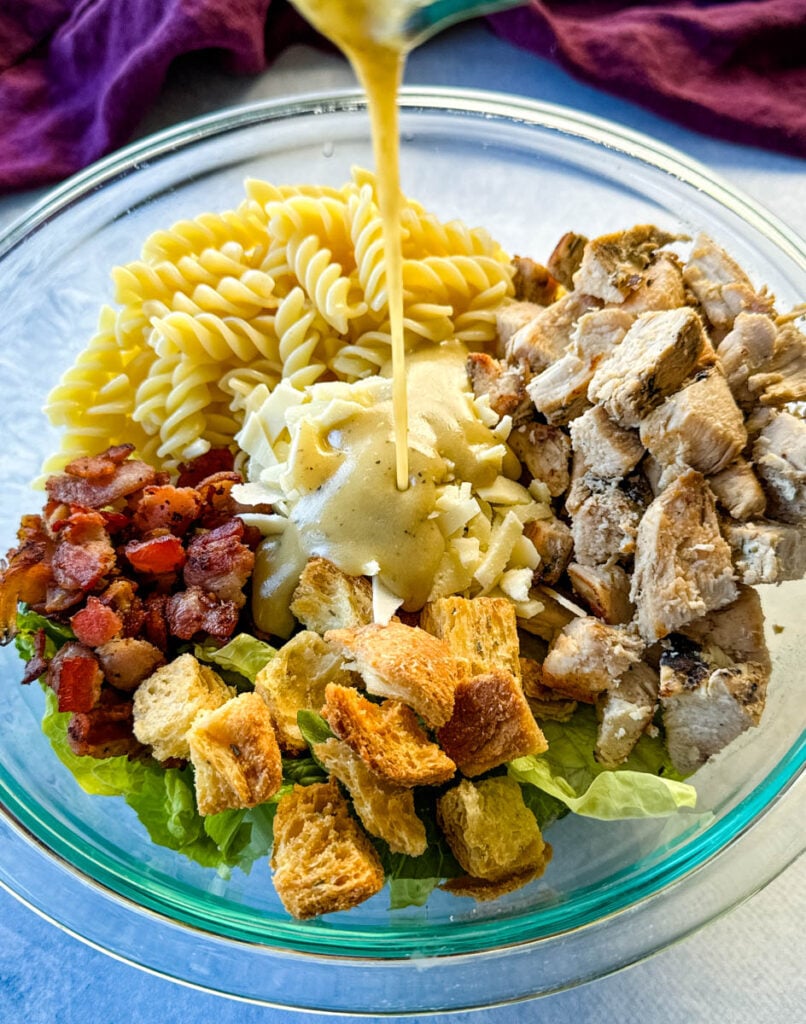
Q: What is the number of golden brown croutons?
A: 11